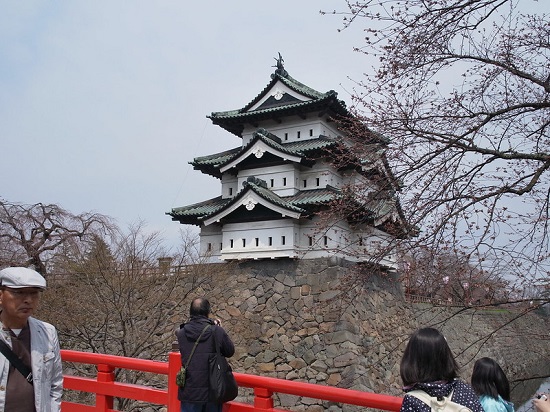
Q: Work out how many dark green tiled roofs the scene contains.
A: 3